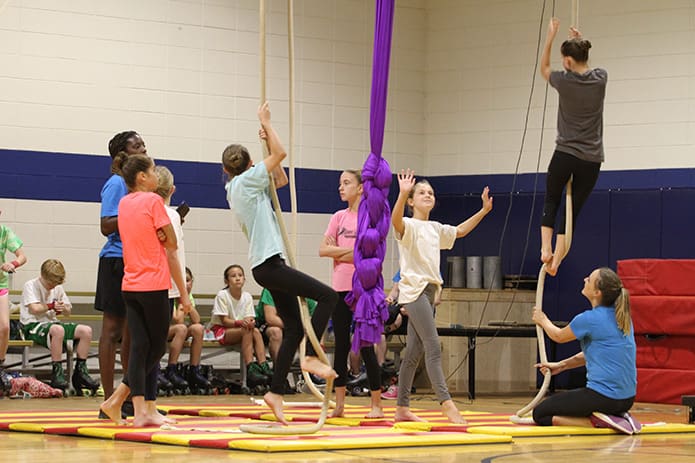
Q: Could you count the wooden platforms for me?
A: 1